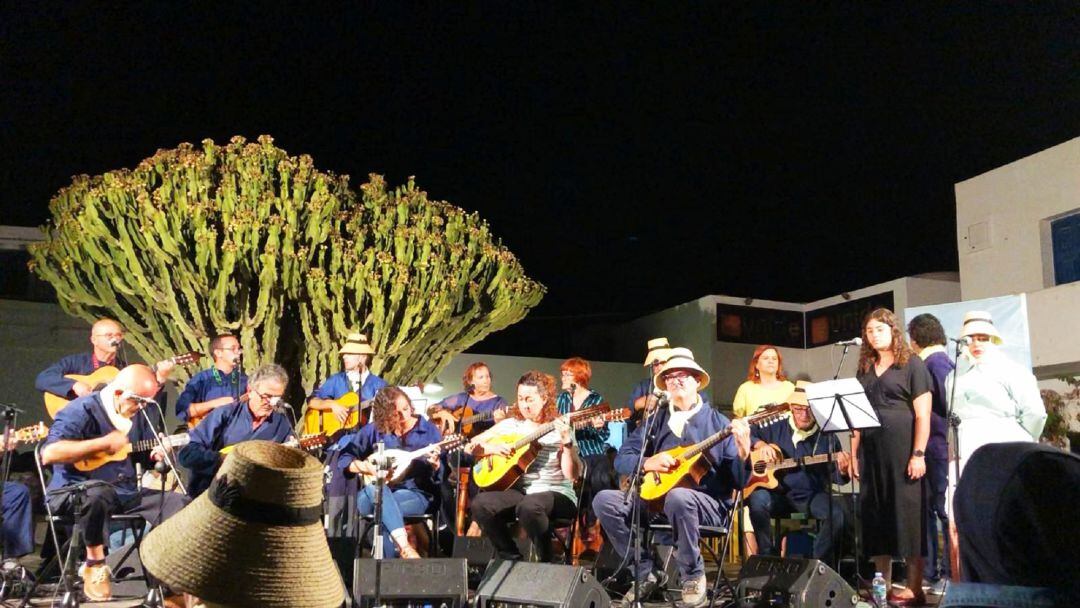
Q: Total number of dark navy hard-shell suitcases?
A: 0